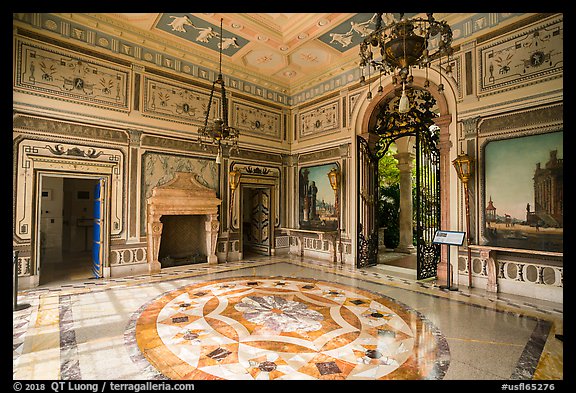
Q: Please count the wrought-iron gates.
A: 2